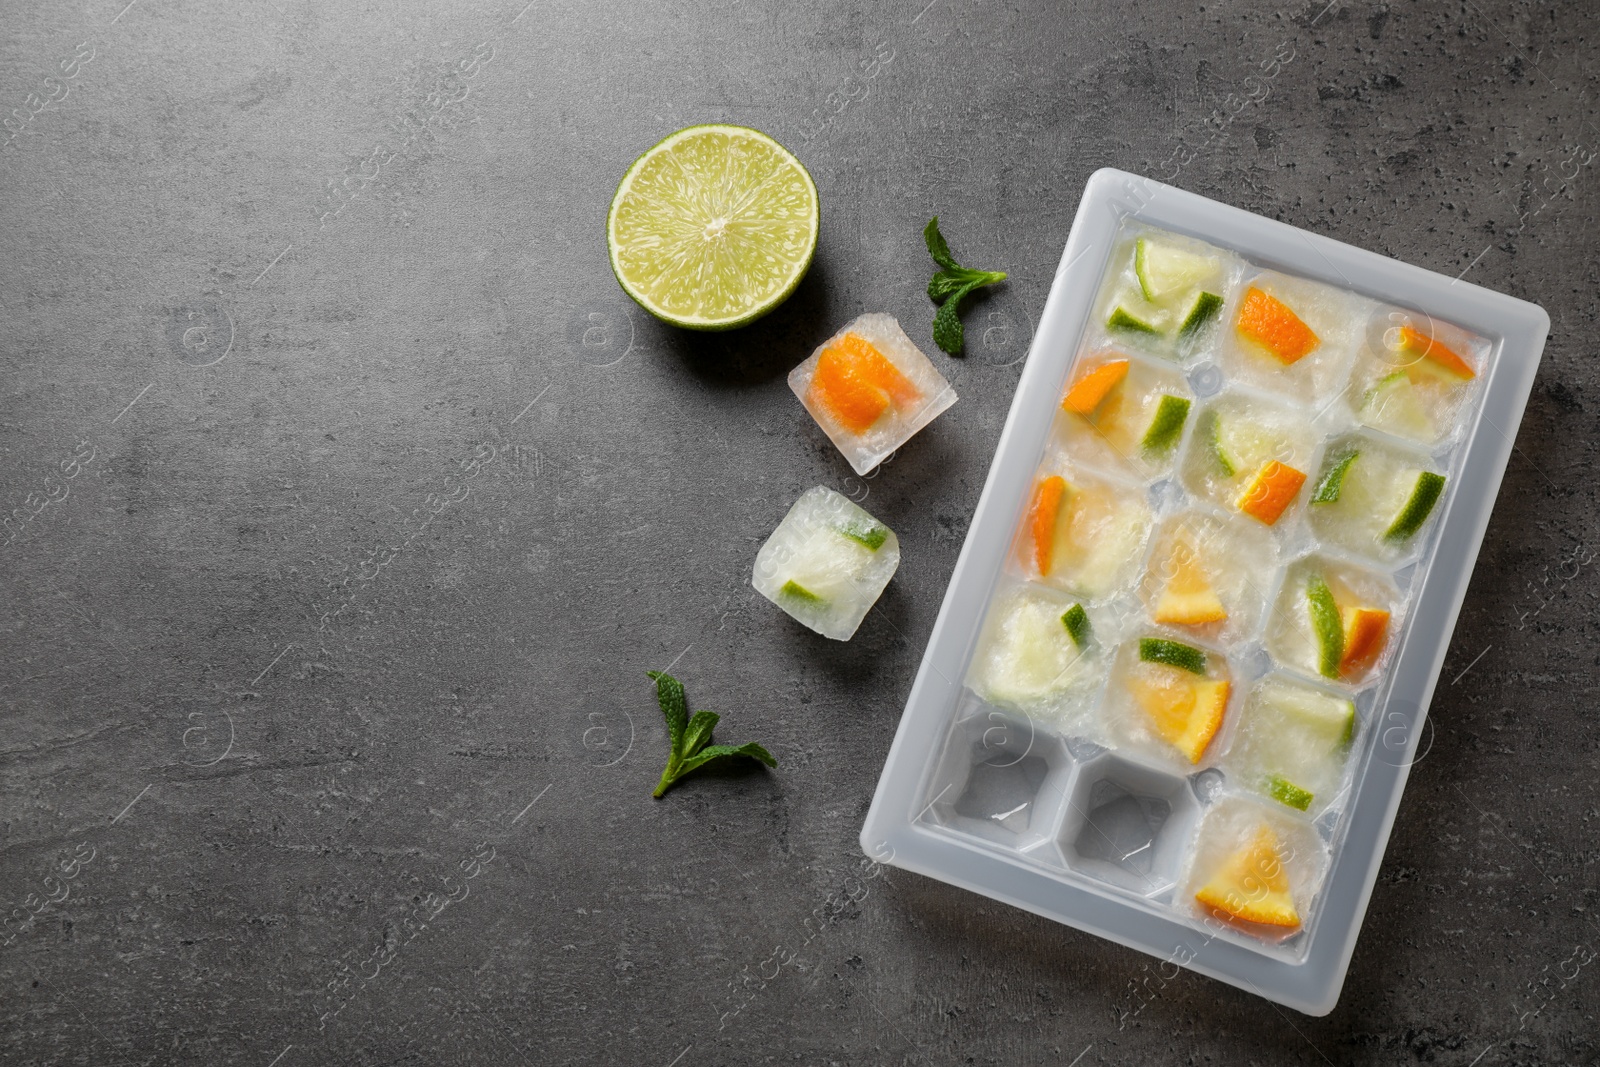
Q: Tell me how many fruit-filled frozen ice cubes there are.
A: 15